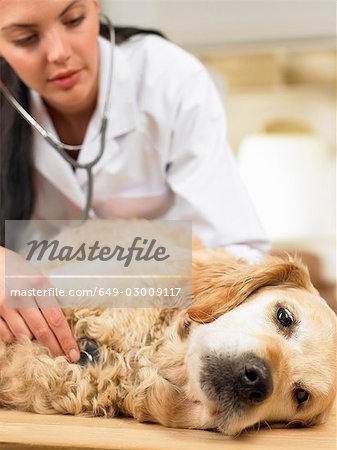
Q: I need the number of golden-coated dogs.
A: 1